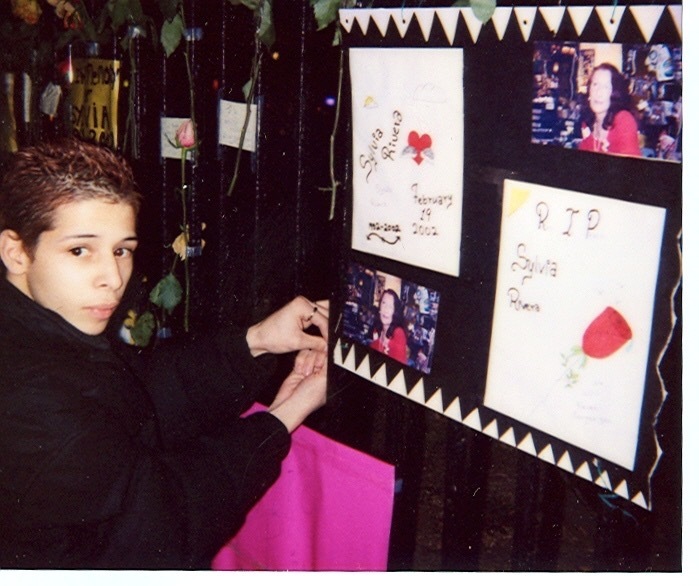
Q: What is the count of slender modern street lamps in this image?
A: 0